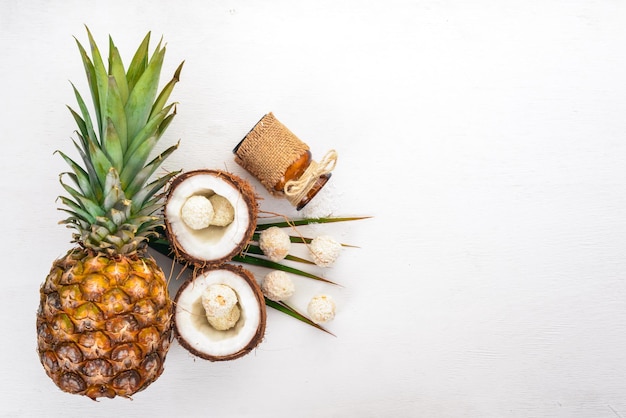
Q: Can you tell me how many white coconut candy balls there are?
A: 8